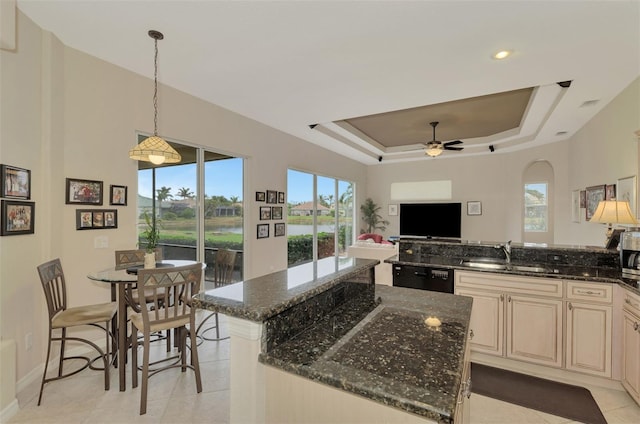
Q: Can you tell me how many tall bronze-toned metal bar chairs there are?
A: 4